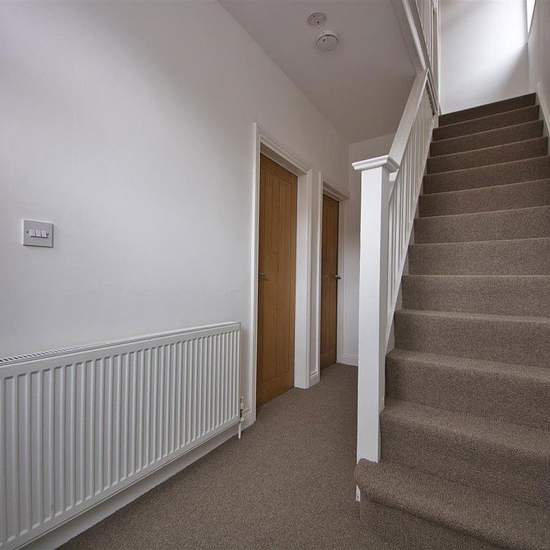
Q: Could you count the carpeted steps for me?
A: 13